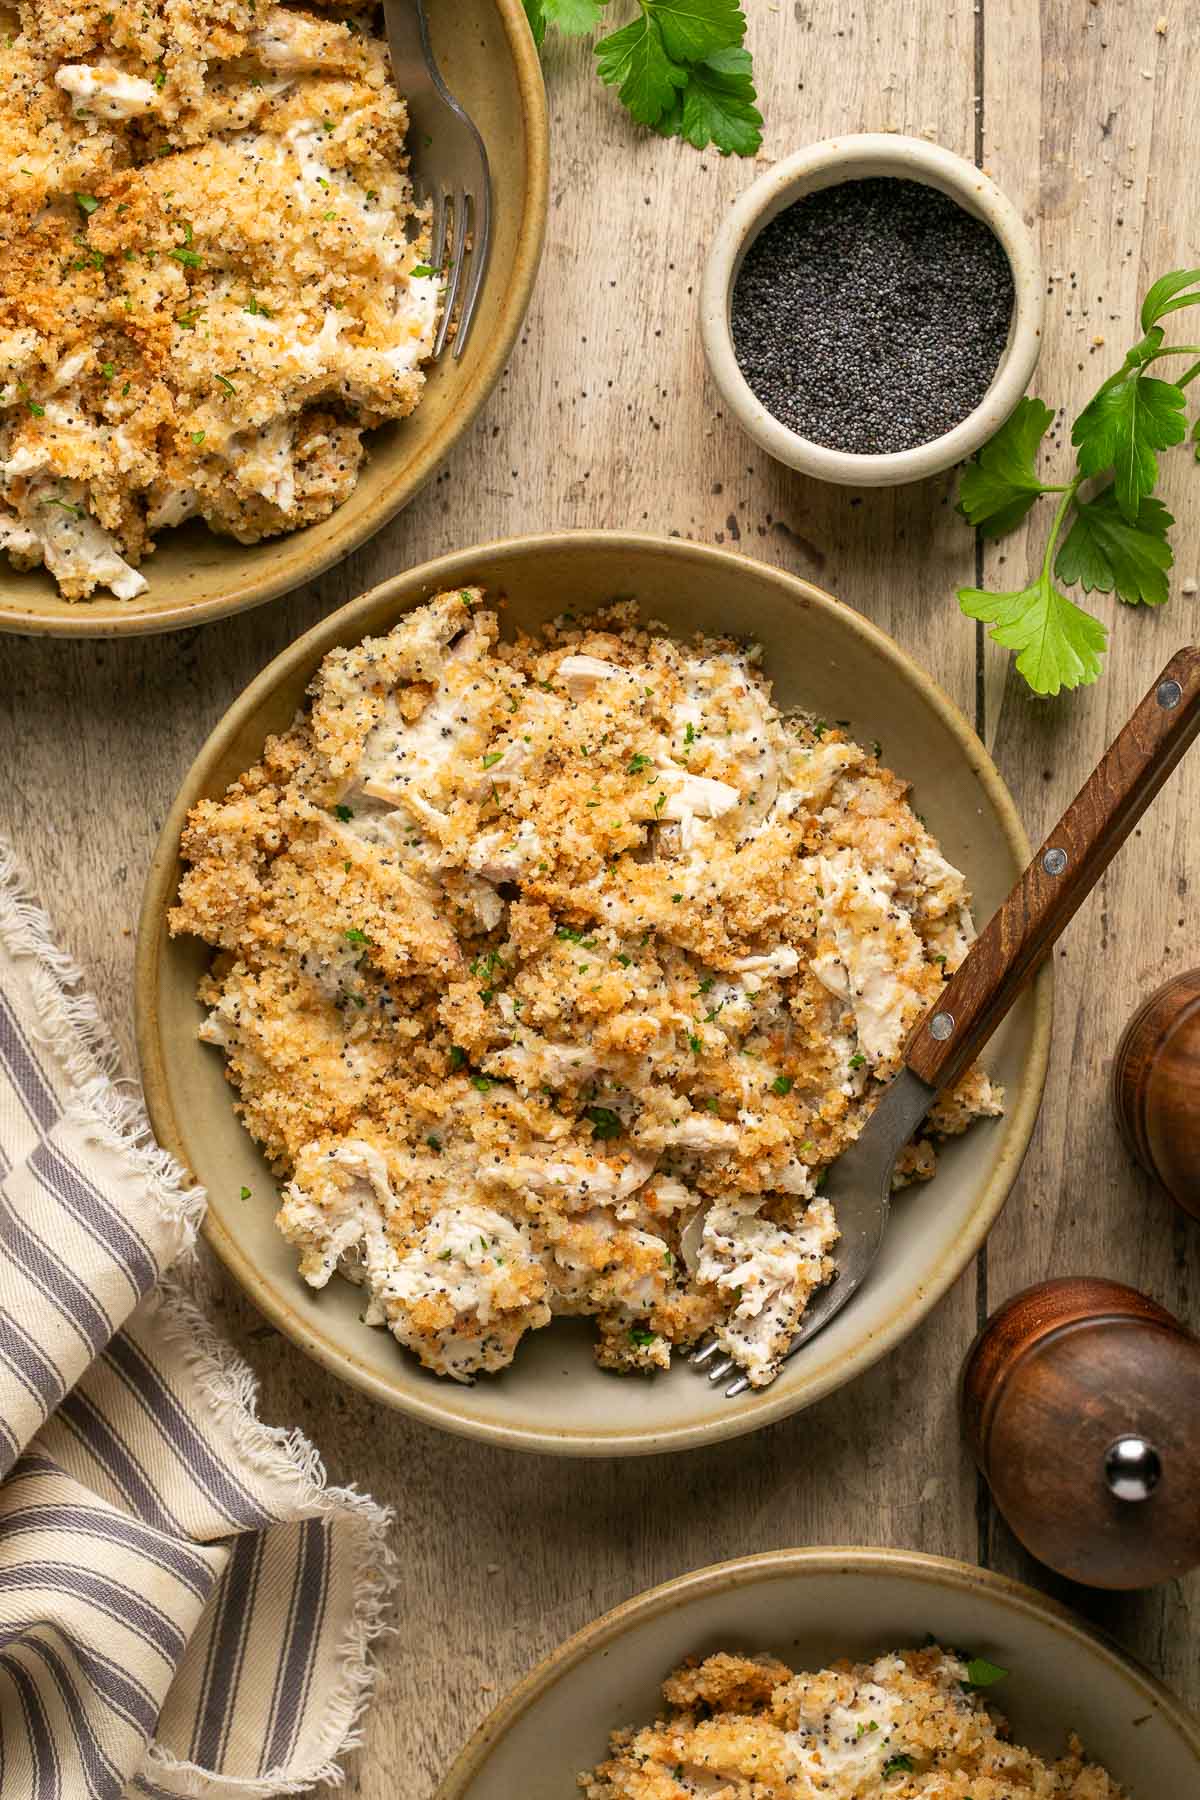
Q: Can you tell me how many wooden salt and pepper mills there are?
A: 2